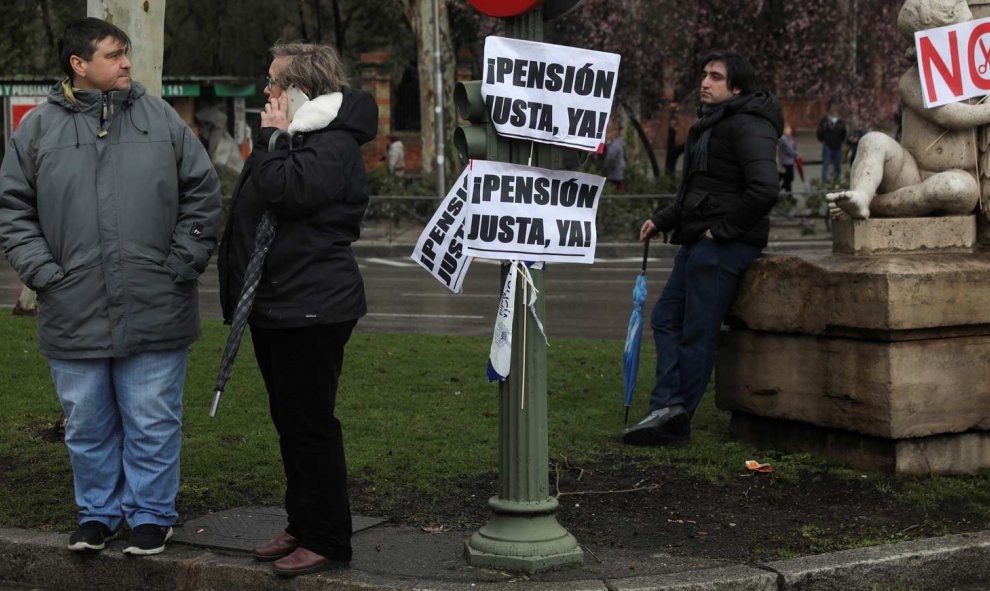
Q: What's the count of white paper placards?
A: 4